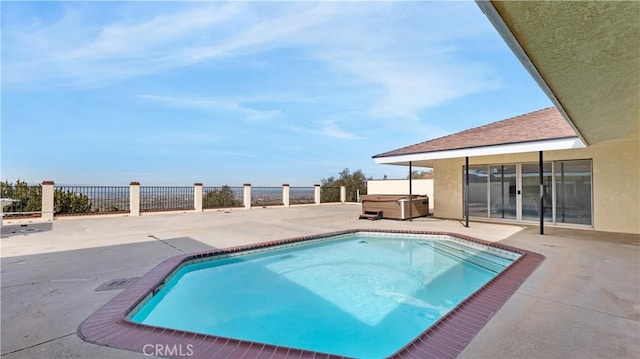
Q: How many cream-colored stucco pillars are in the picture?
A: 7